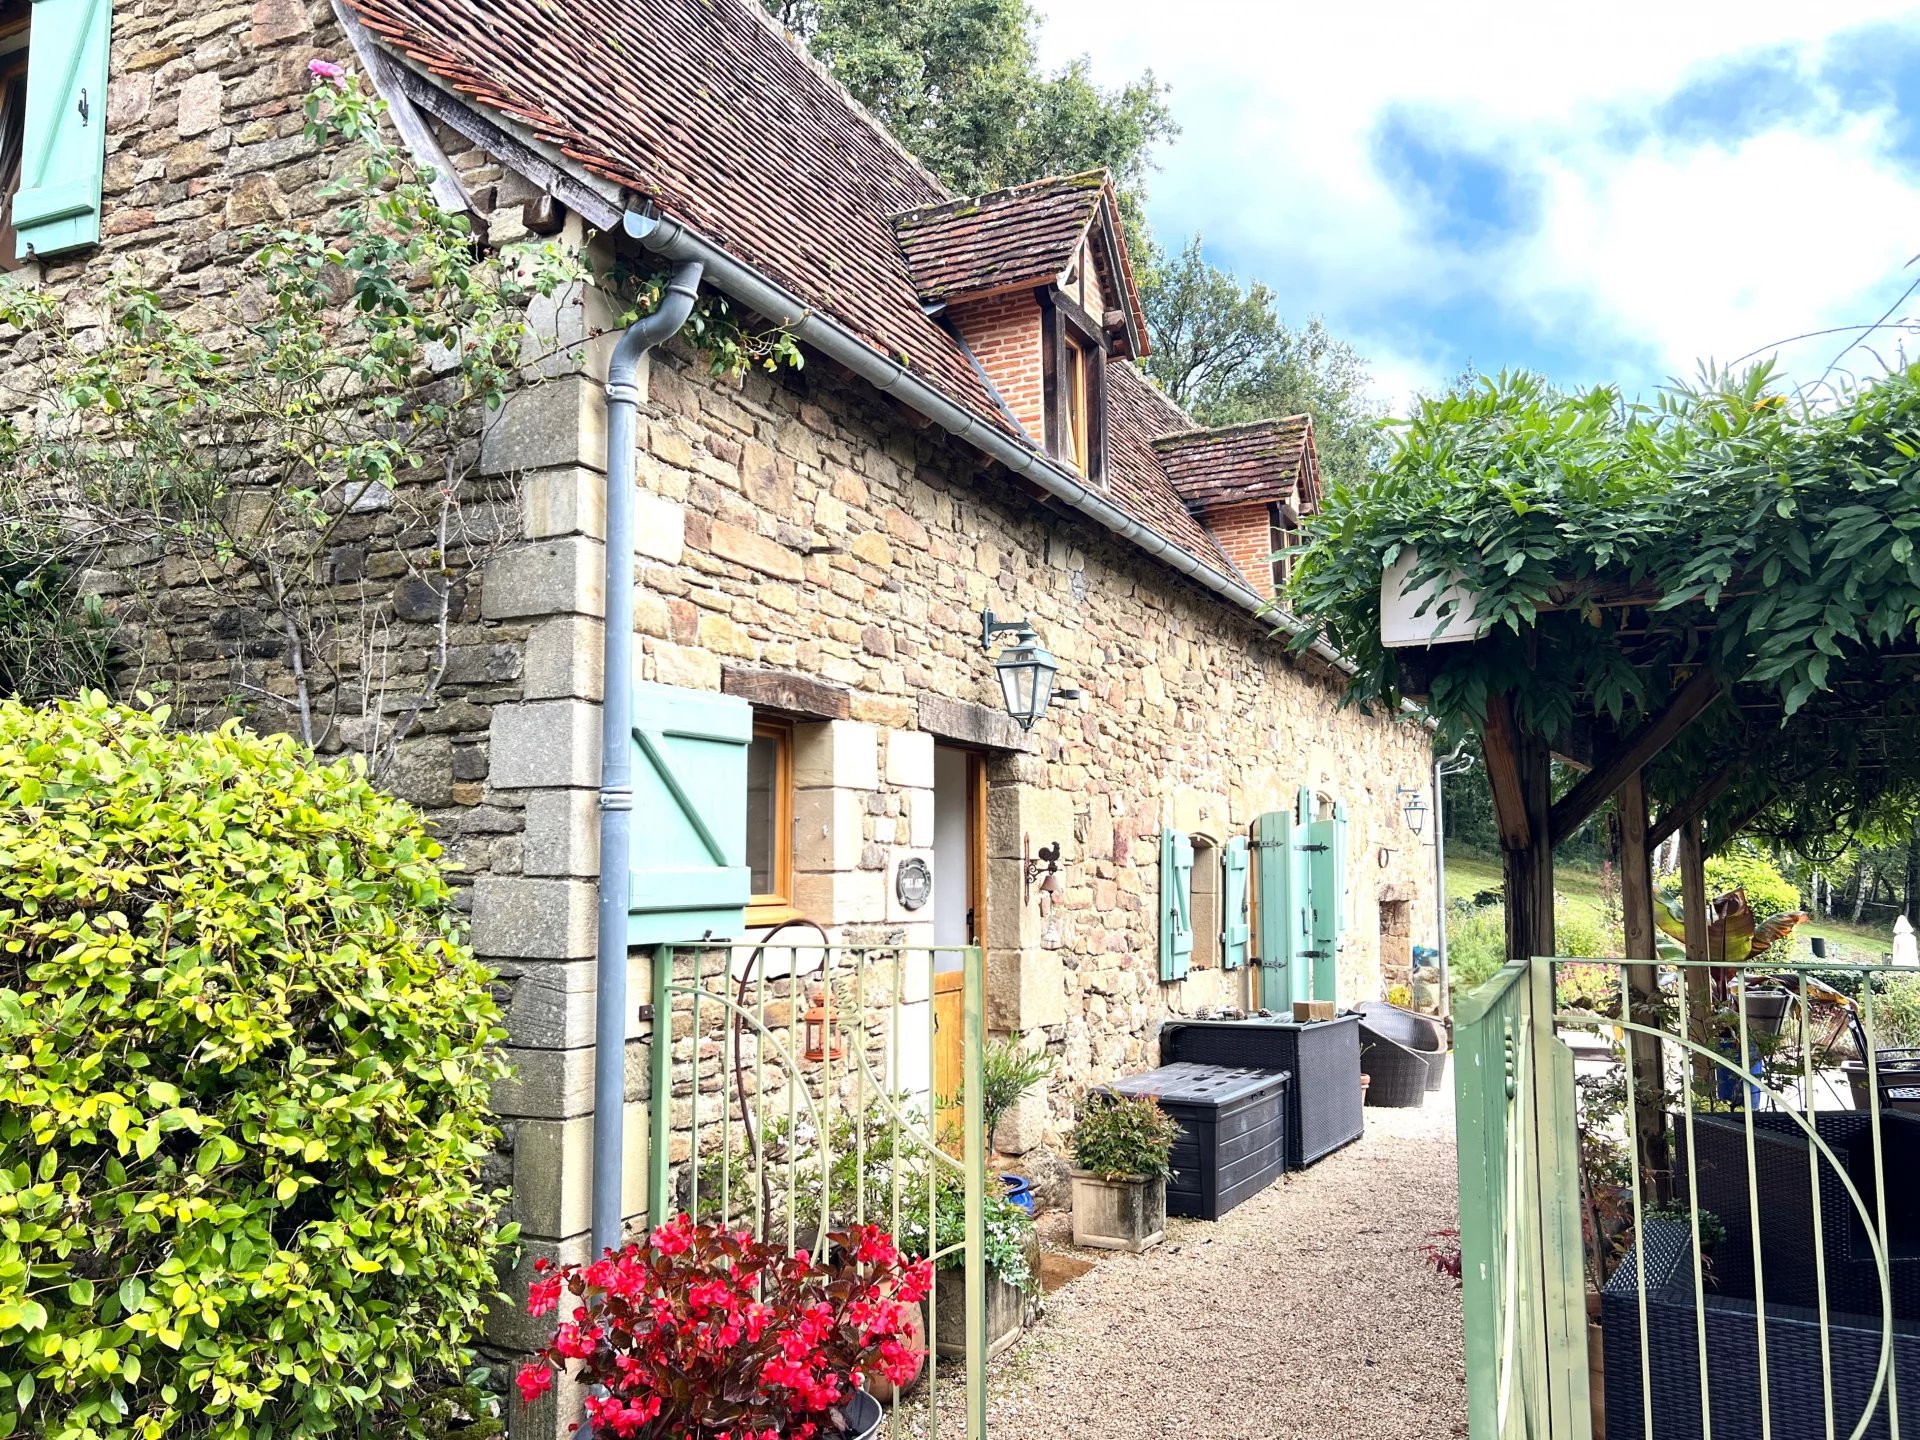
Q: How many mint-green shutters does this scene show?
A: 8